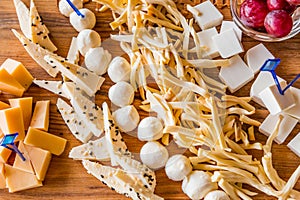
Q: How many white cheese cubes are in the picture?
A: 11